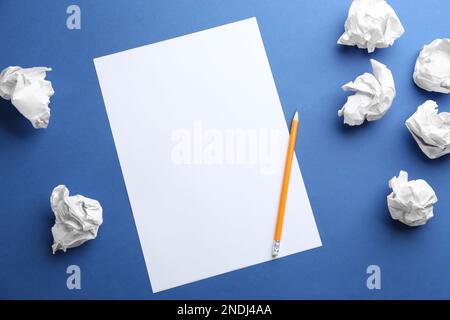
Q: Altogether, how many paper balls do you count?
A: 7